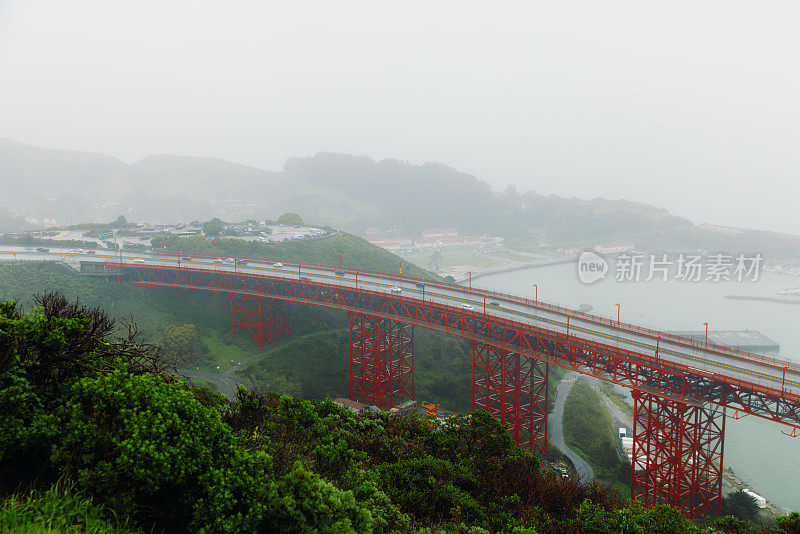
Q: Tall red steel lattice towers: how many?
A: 4